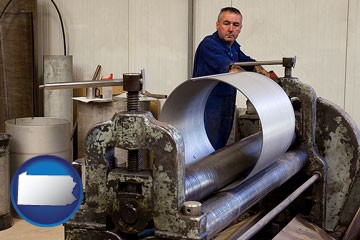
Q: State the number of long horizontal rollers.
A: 2